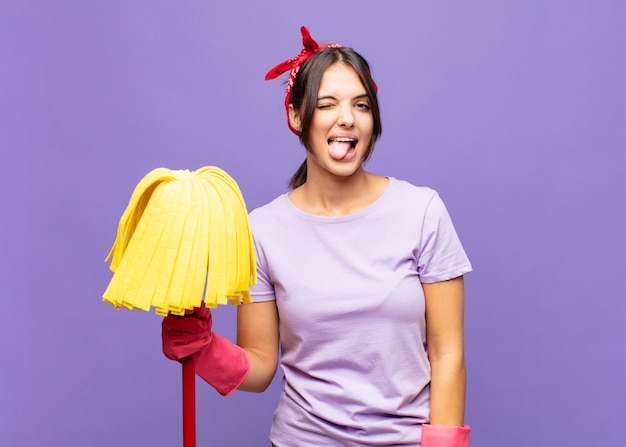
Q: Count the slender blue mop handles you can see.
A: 0